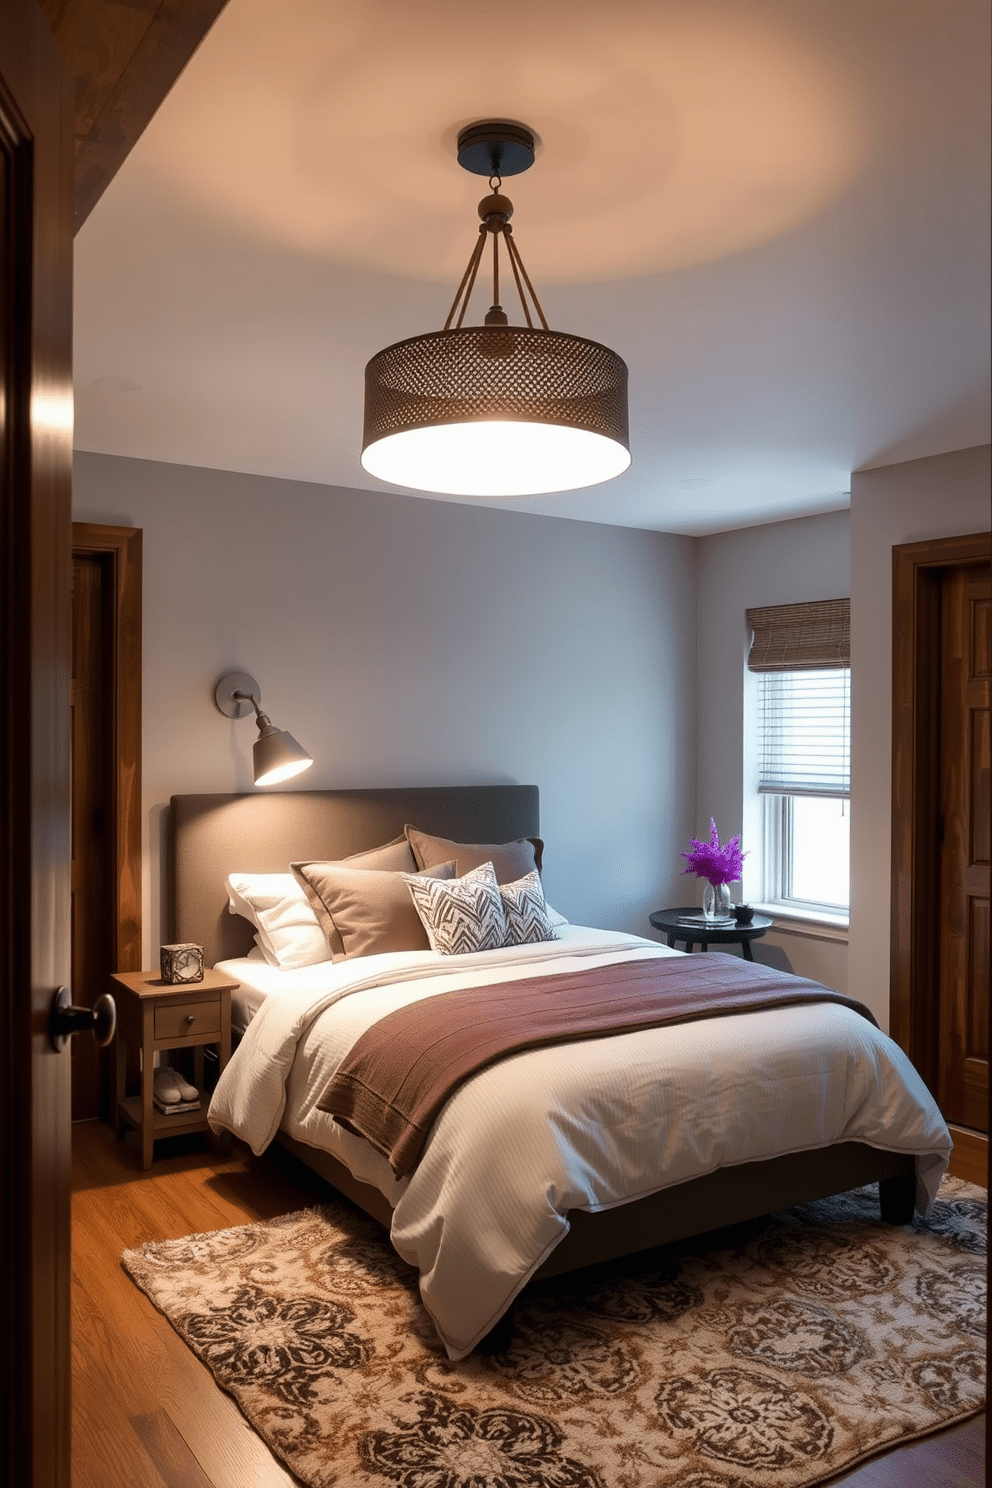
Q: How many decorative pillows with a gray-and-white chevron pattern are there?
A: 2